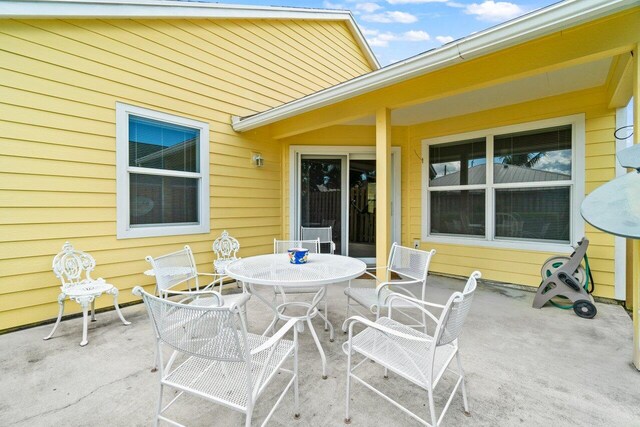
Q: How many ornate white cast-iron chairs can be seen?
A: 2